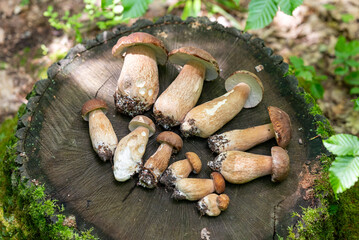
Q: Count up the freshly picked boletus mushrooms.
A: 11